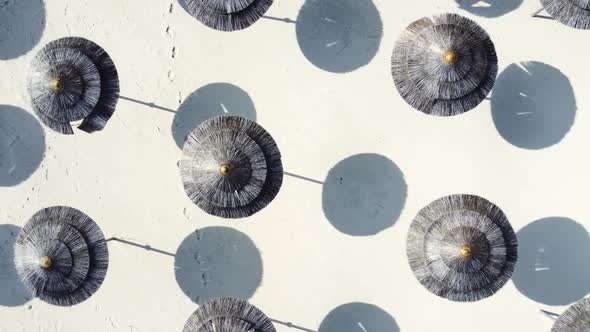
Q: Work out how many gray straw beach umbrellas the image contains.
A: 9